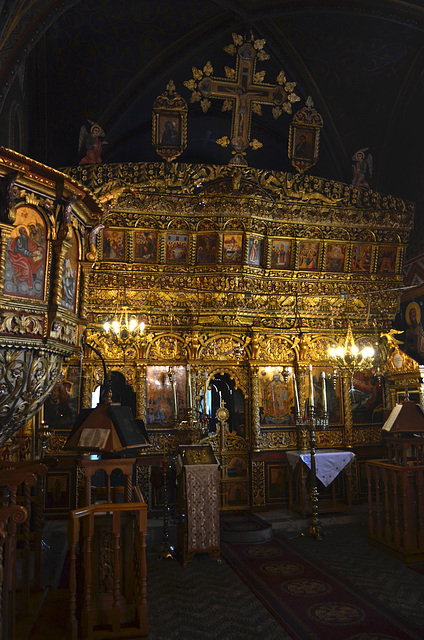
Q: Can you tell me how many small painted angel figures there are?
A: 2